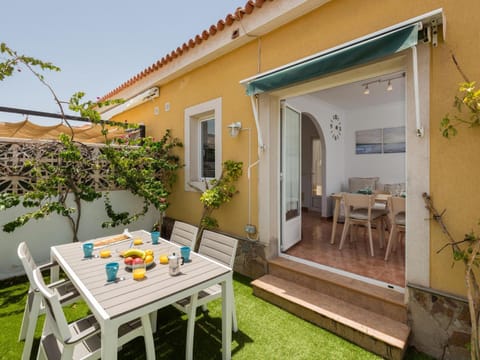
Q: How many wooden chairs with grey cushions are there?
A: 2